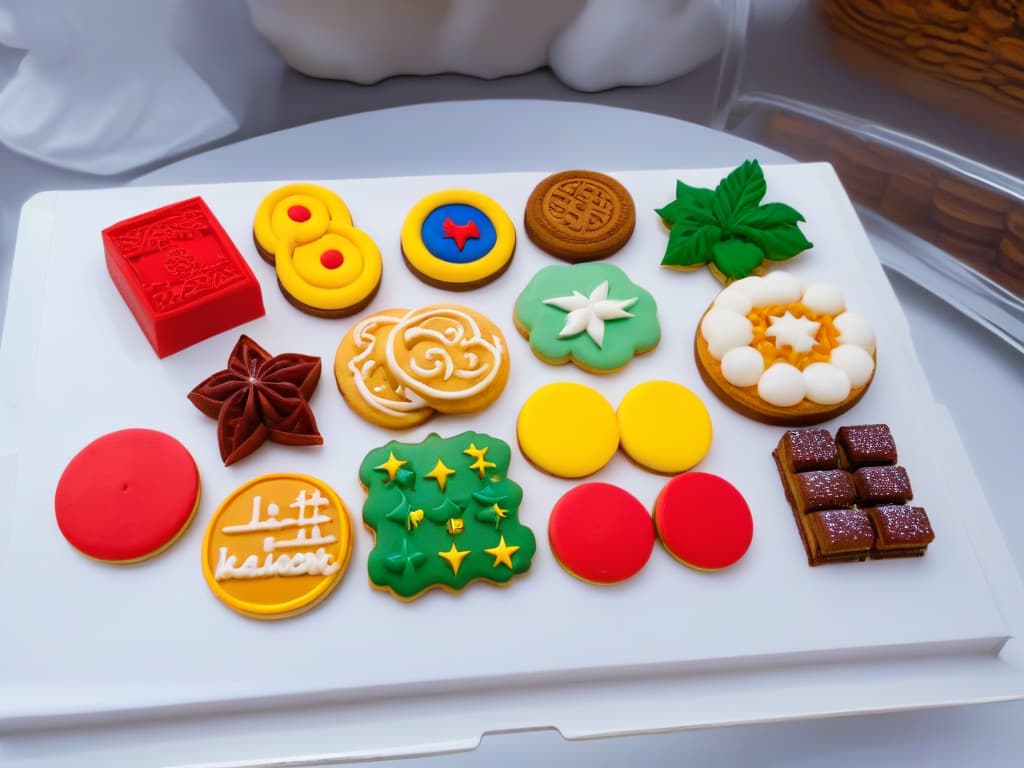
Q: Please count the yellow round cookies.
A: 2